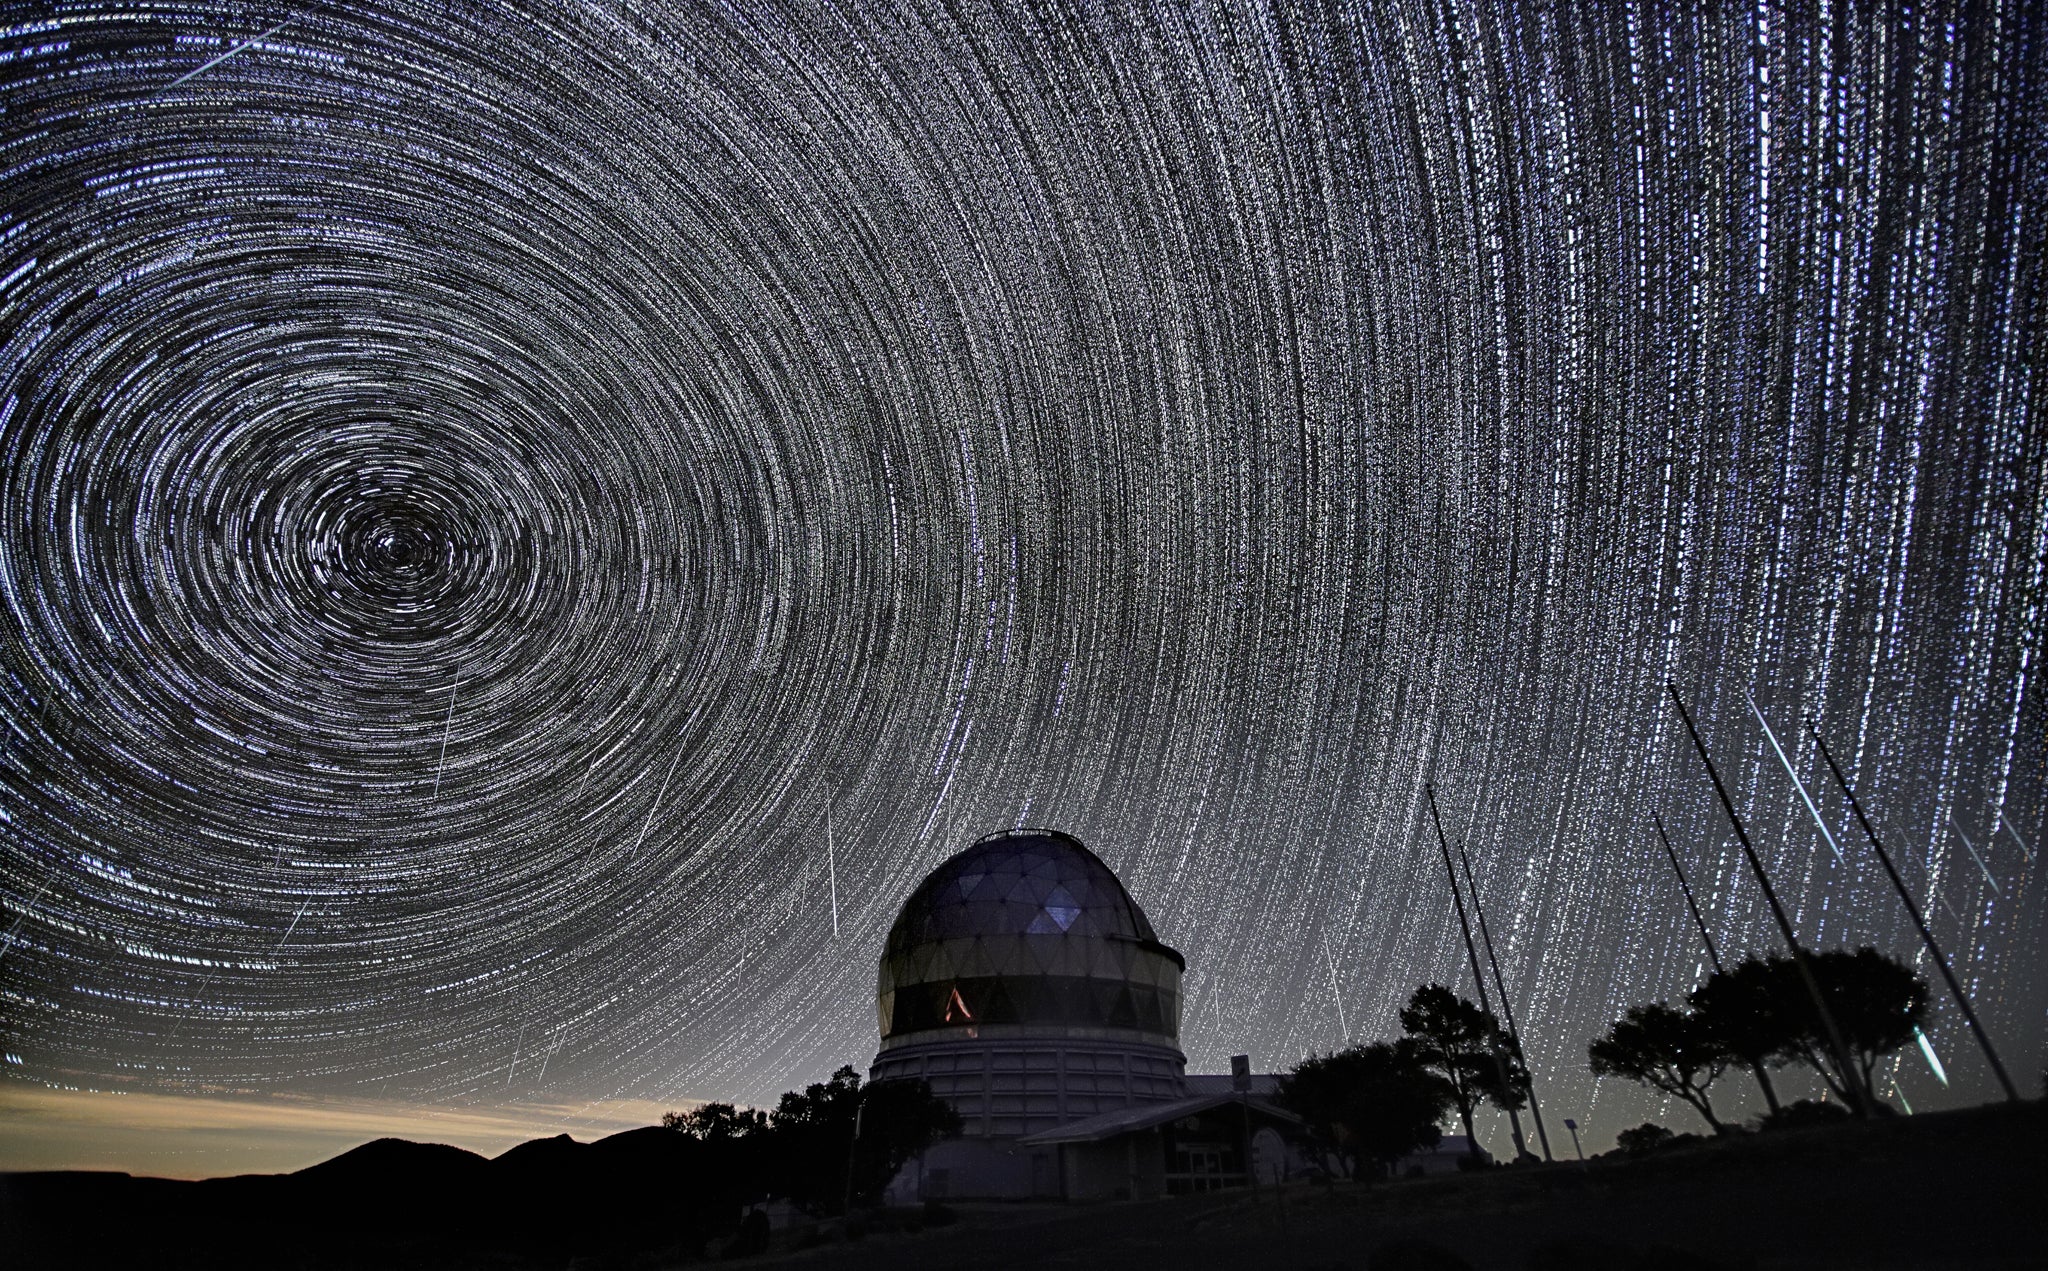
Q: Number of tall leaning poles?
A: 5